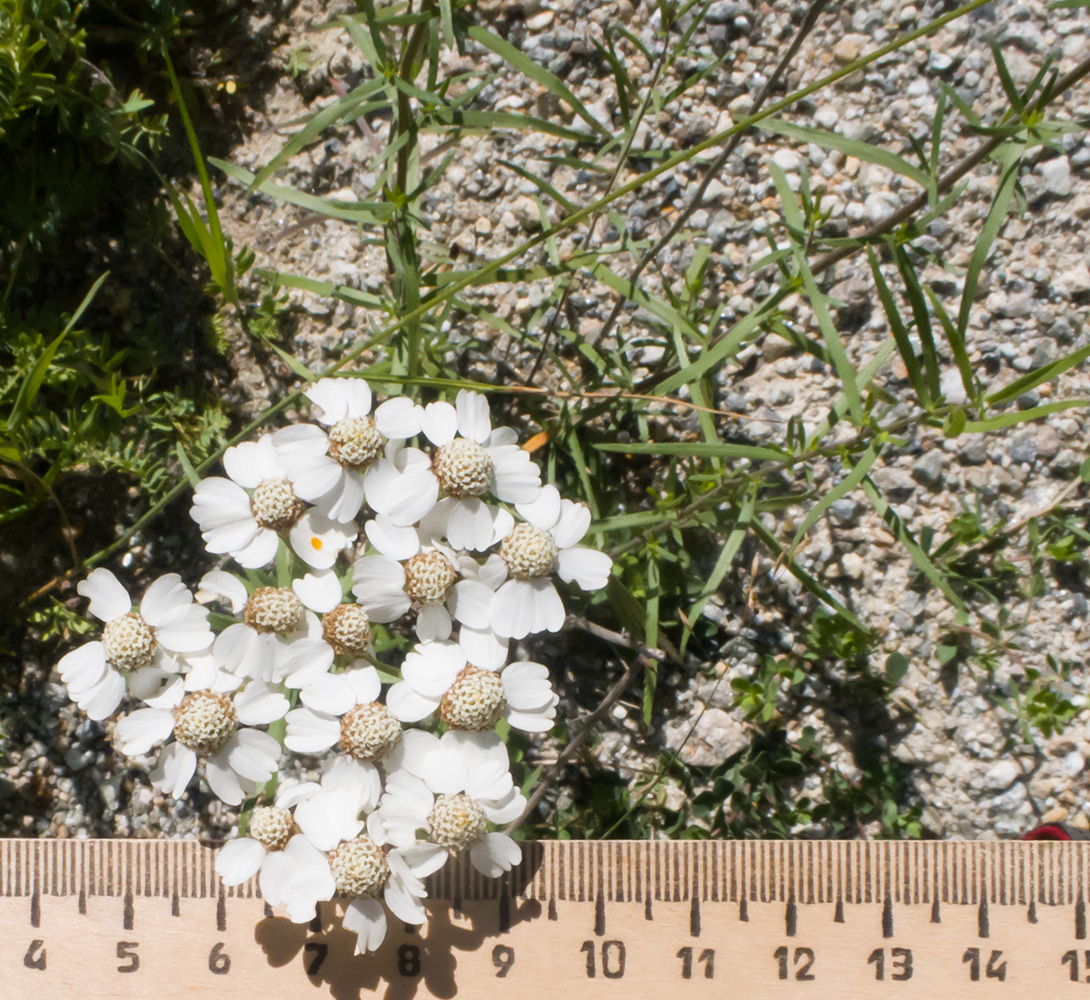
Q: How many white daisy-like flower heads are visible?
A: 14